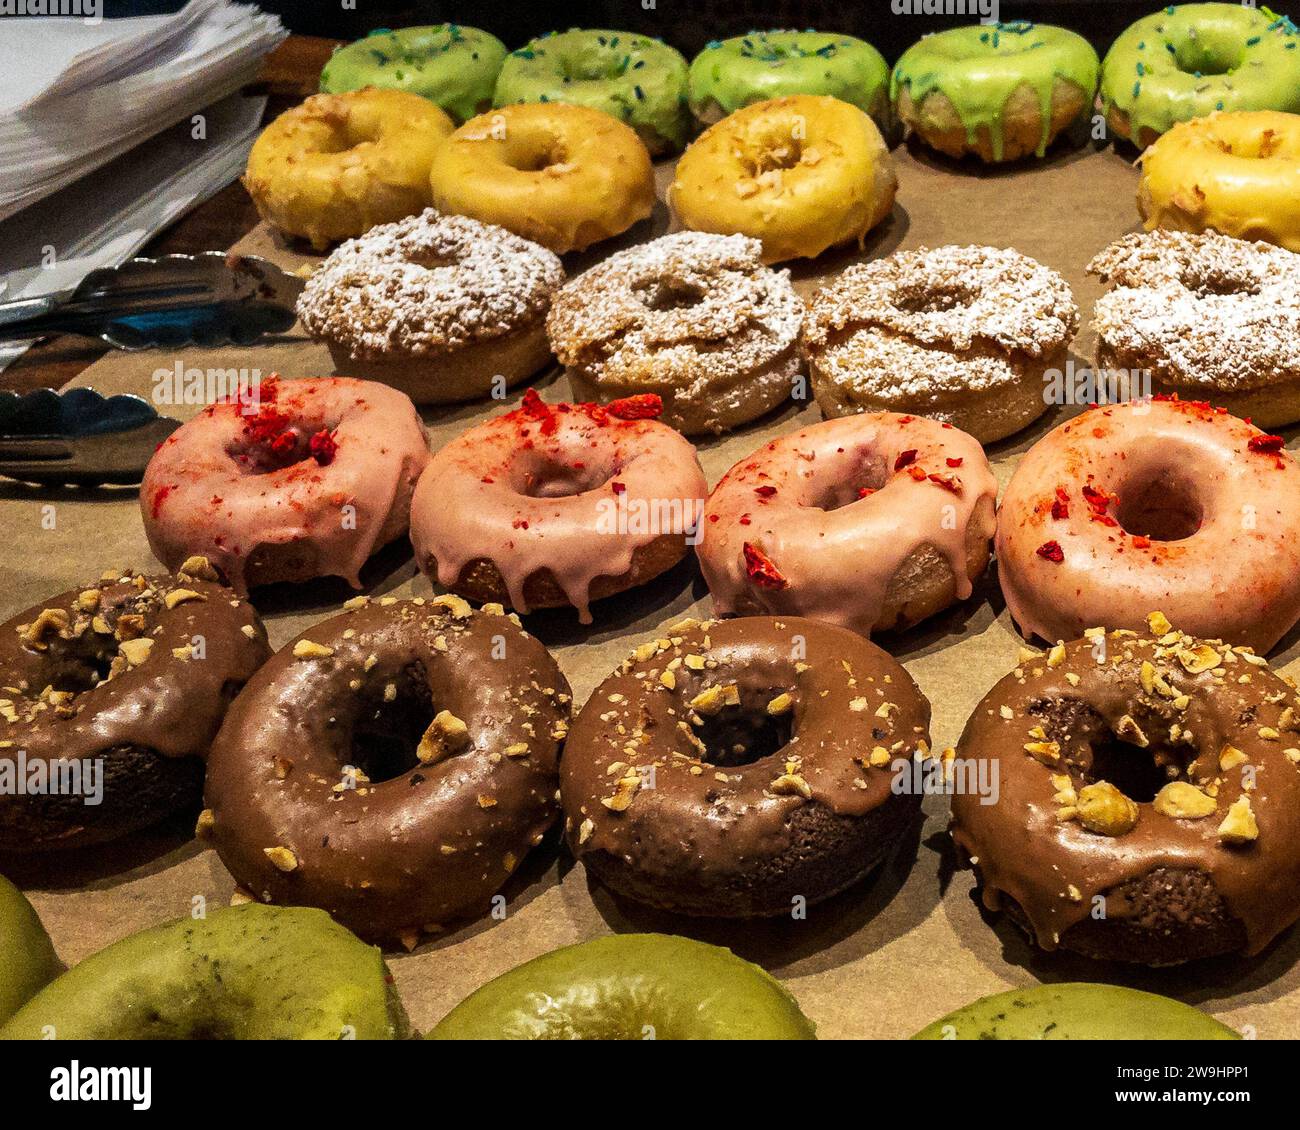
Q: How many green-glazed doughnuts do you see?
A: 9